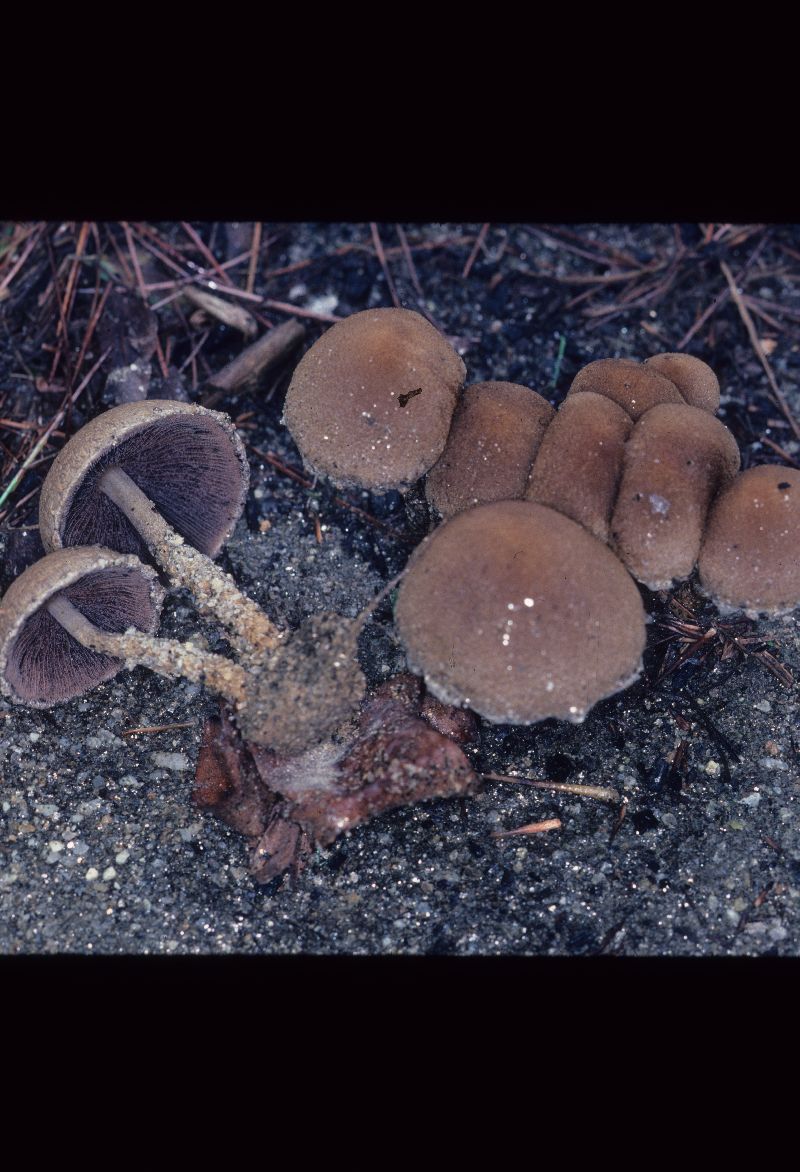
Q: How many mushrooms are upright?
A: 8